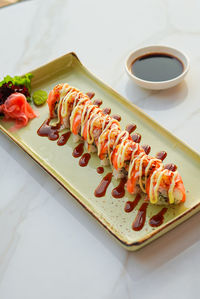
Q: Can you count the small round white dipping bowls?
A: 1